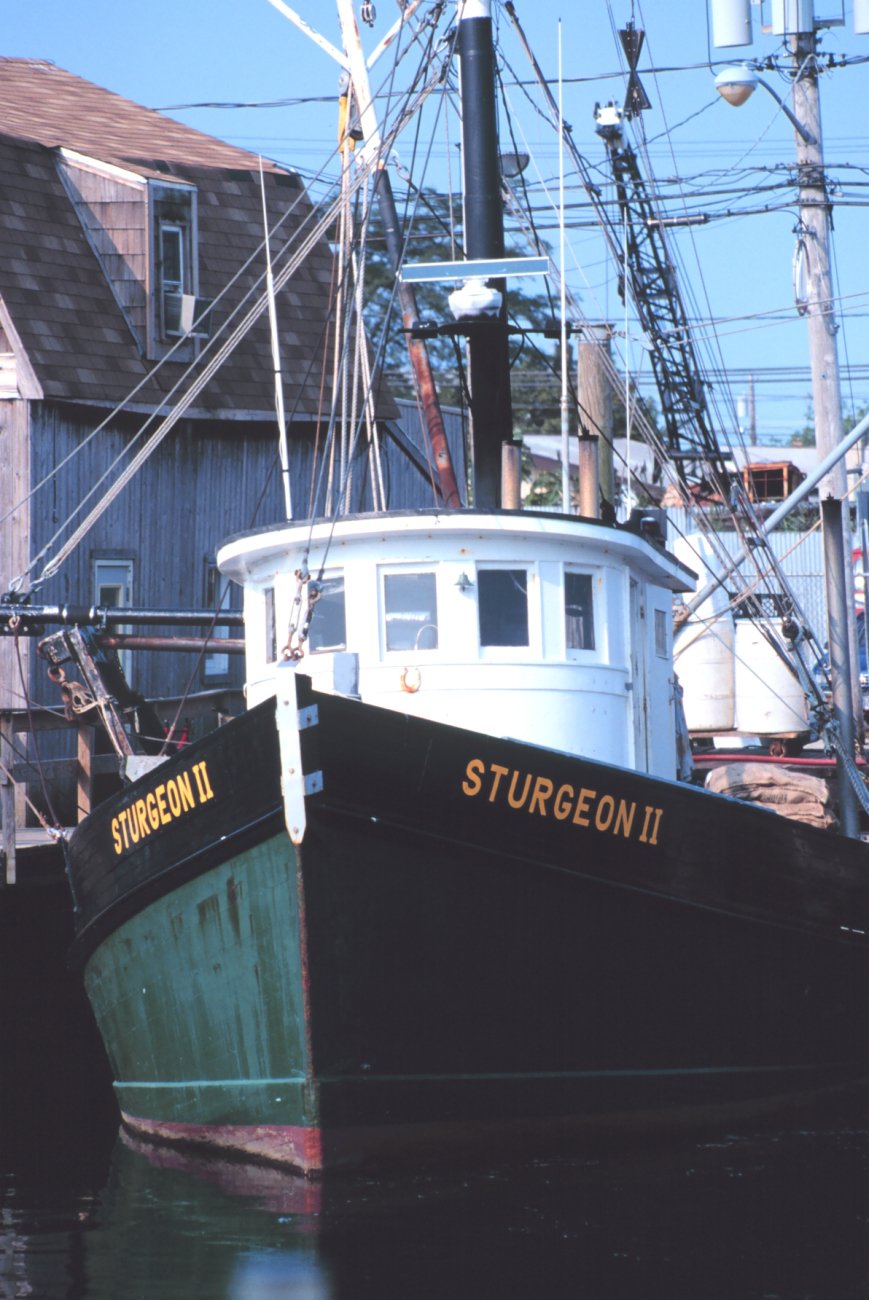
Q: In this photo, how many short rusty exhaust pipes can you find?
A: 2